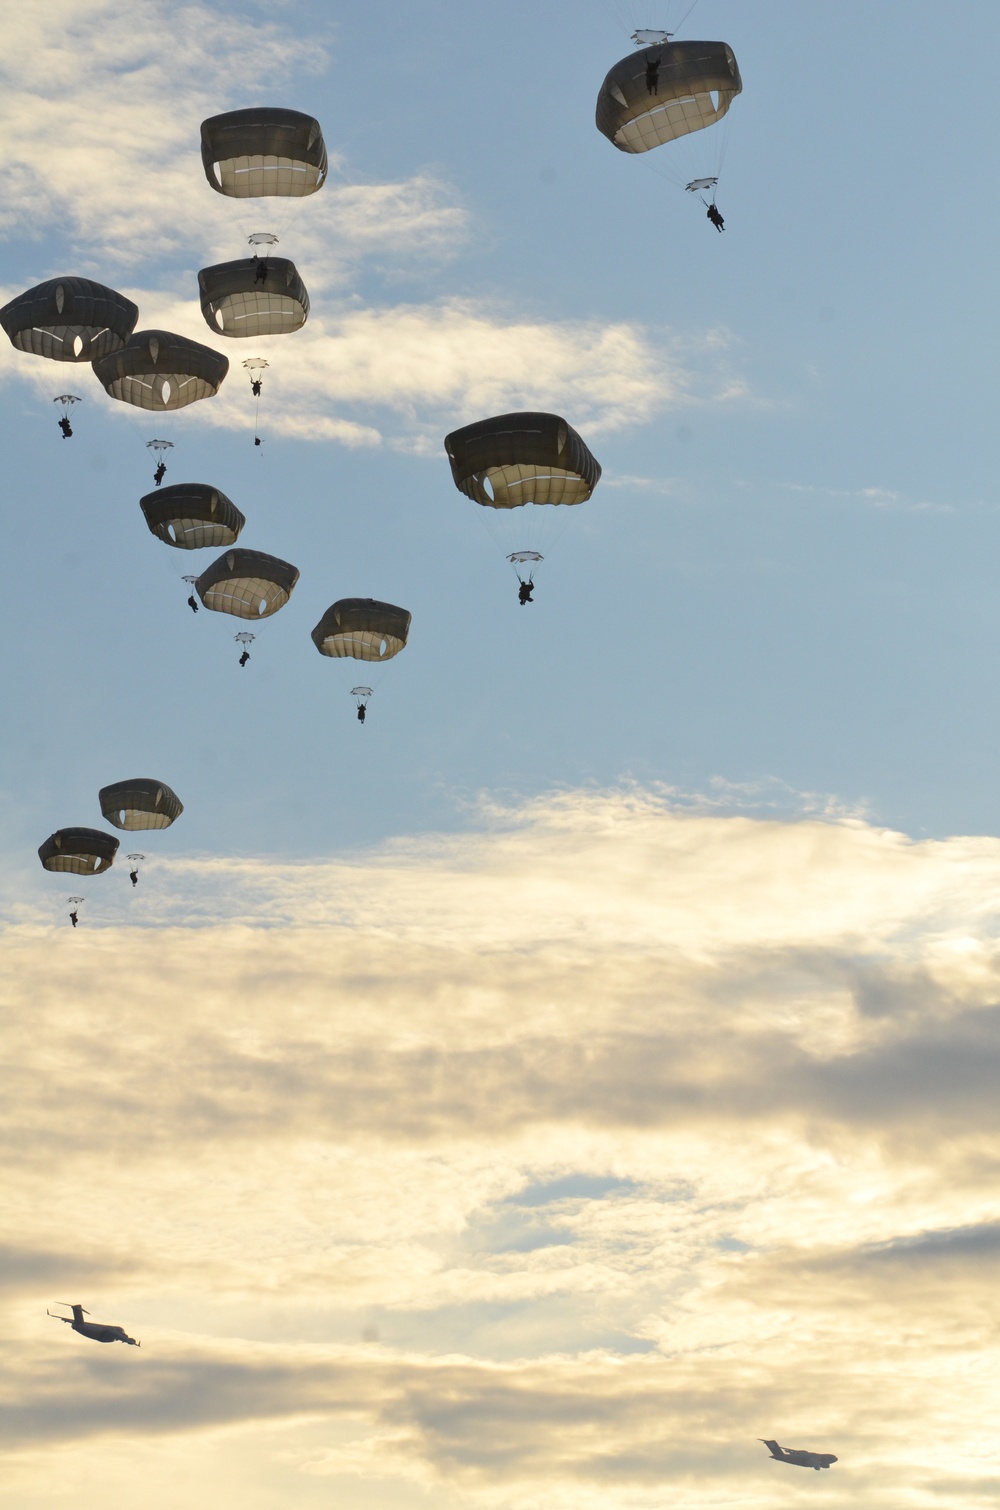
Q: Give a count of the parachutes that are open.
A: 11